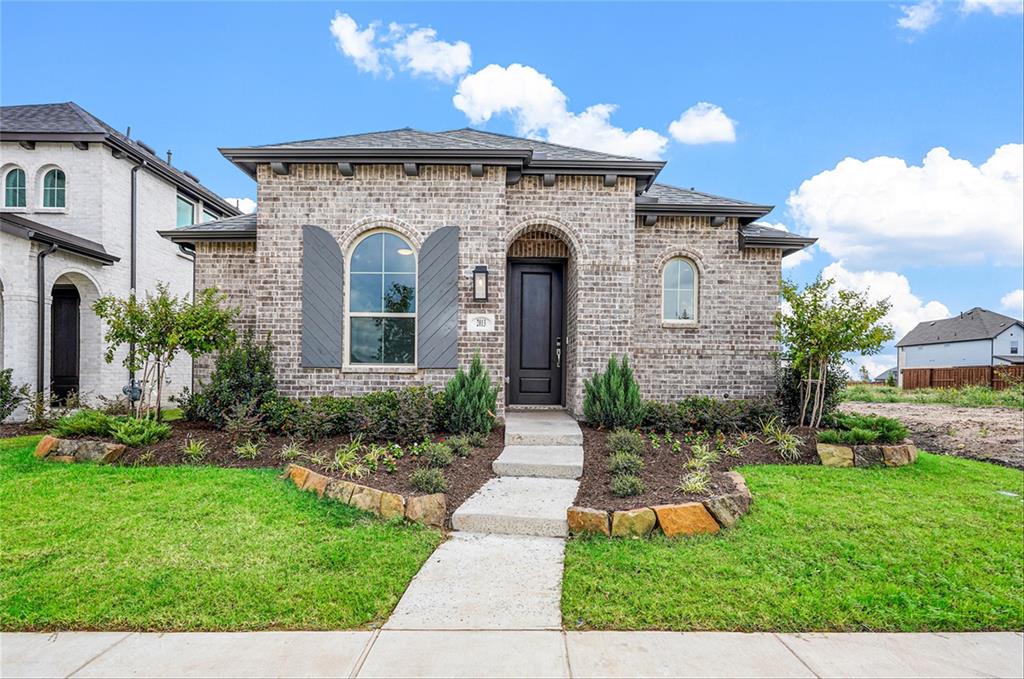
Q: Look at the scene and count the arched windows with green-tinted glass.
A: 2